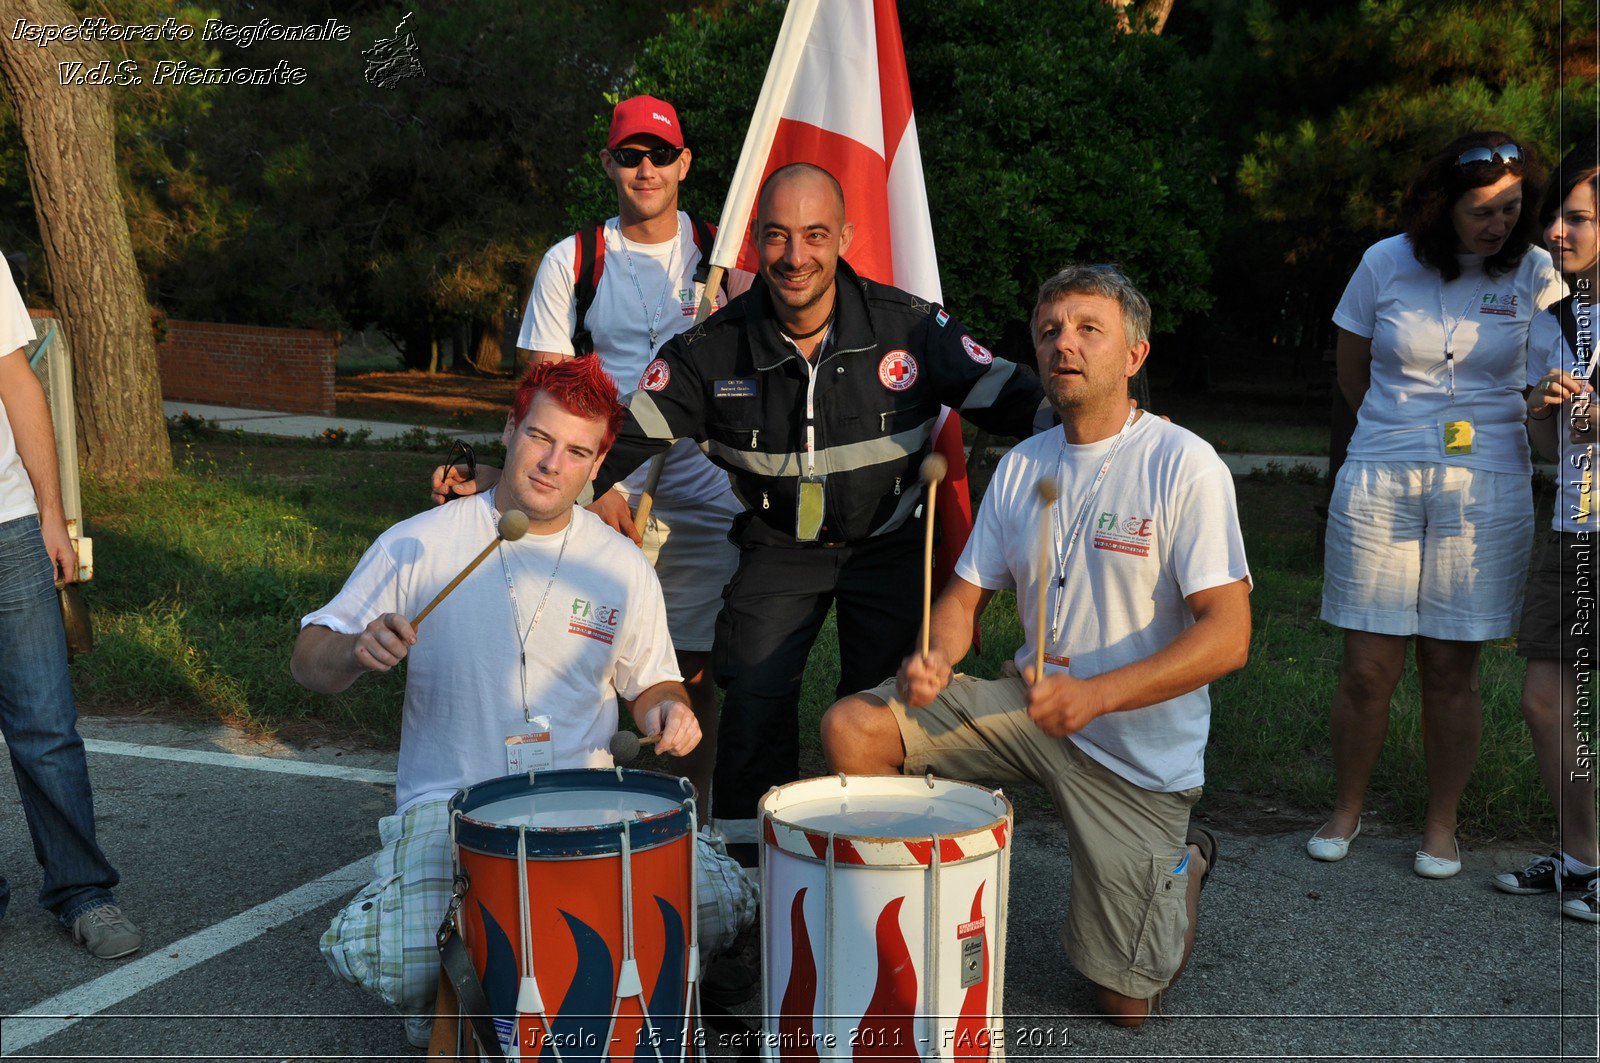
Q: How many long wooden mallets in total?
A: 4